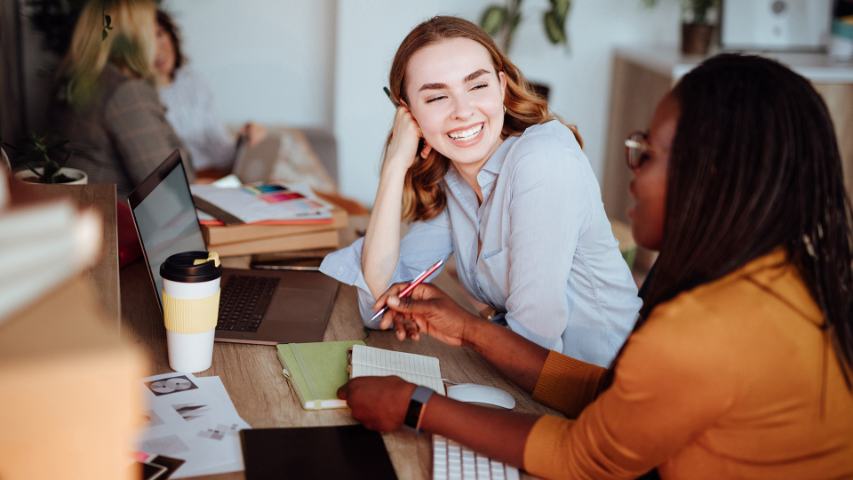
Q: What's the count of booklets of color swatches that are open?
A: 1